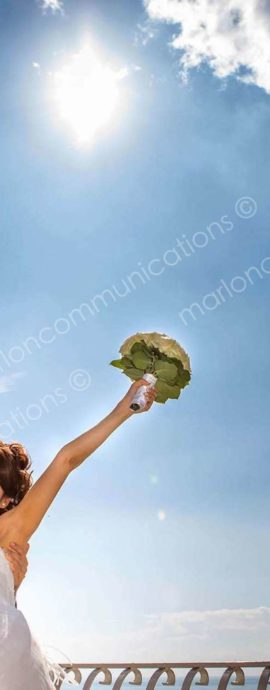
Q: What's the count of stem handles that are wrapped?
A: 1